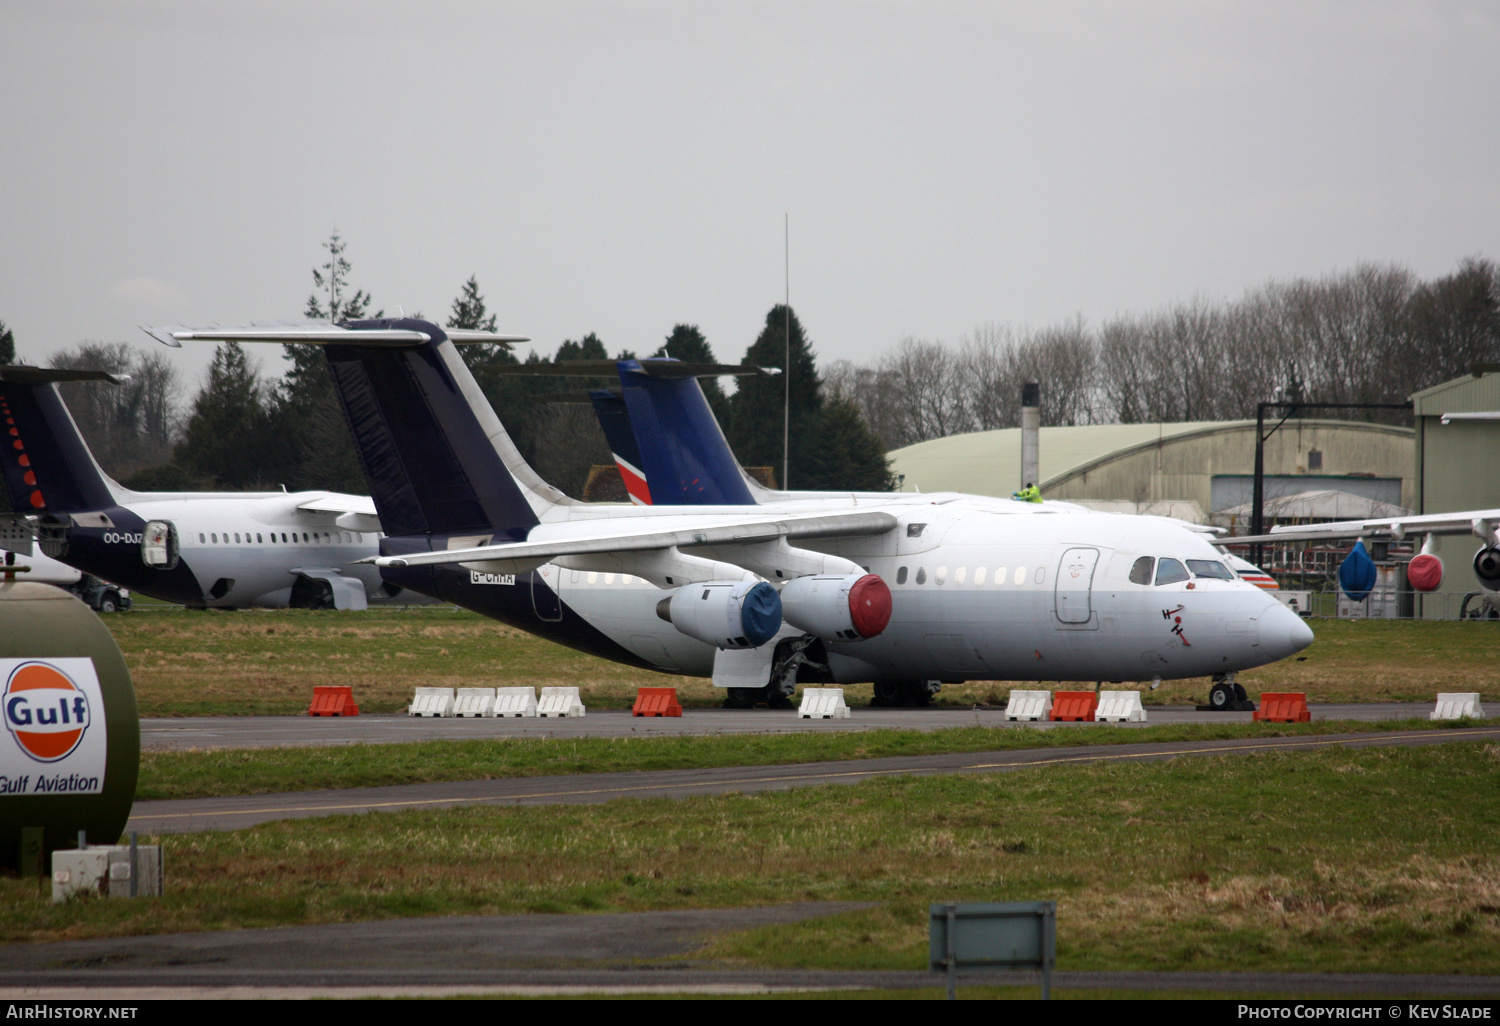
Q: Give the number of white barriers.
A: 8